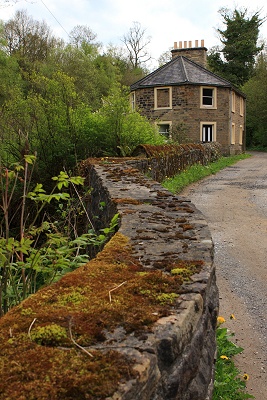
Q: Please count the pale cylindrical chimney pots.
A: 6